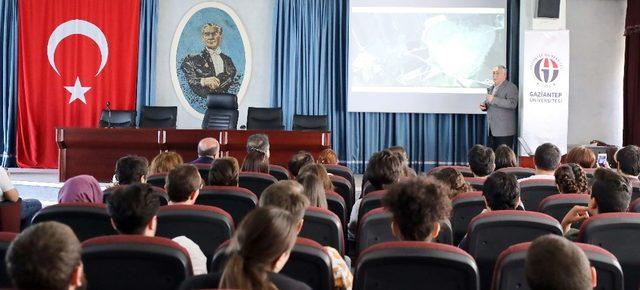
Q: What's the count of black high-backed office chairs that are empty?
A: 5